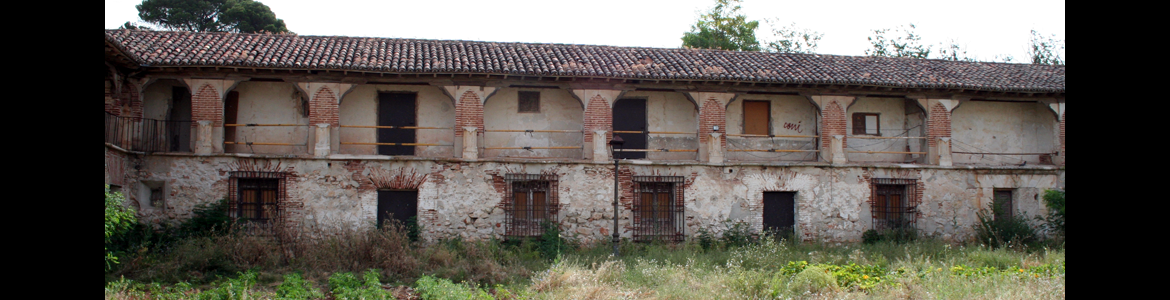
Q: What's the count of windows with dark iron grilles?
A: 4